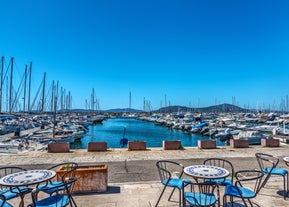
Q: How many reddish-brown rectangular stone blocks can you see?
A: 7